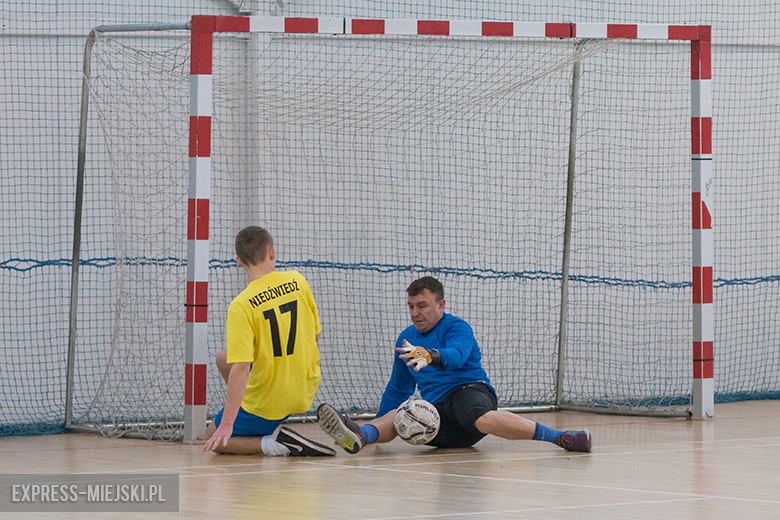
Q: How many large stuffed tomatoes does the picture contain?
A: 0